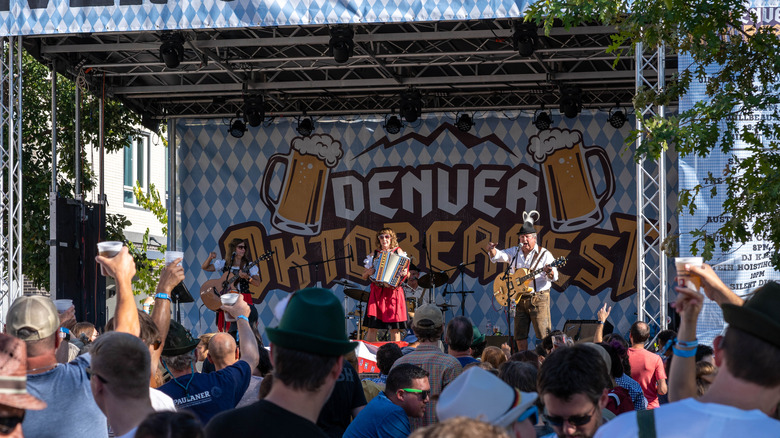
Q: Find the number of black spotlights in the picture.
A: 12